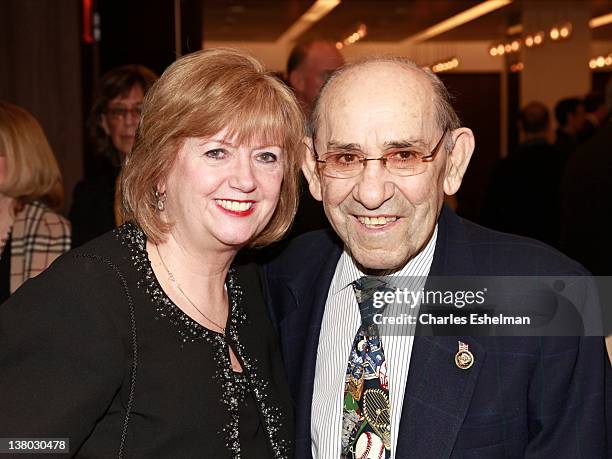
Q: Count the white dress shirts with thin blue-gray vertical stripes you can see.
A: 1